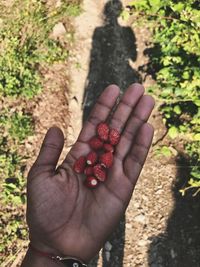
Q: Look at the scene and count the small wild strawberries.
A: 10